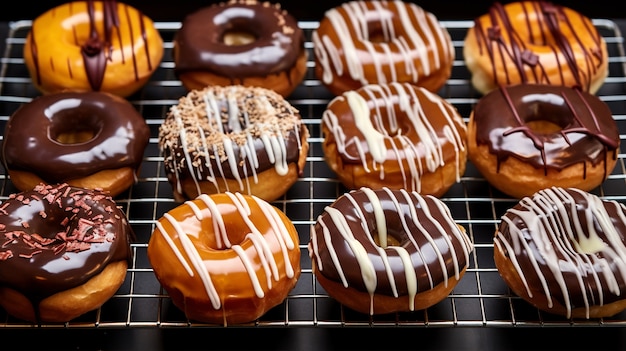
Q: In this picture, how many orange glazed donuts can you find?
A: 3